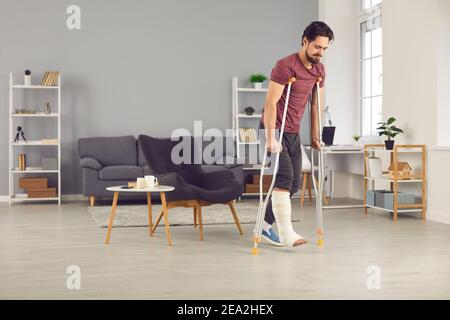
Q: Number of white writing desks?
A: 1